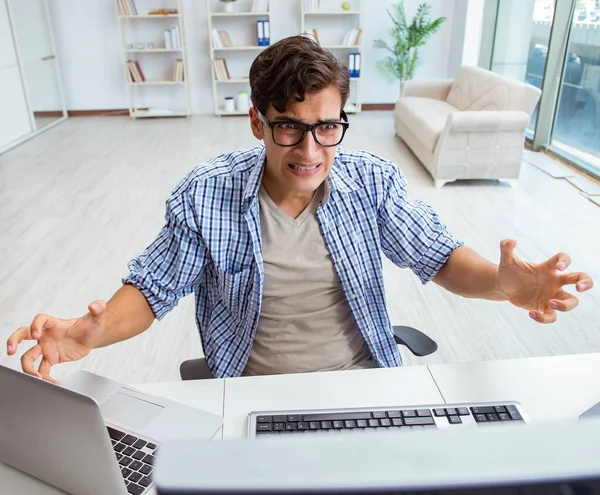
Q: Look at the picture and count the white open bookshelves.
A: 3